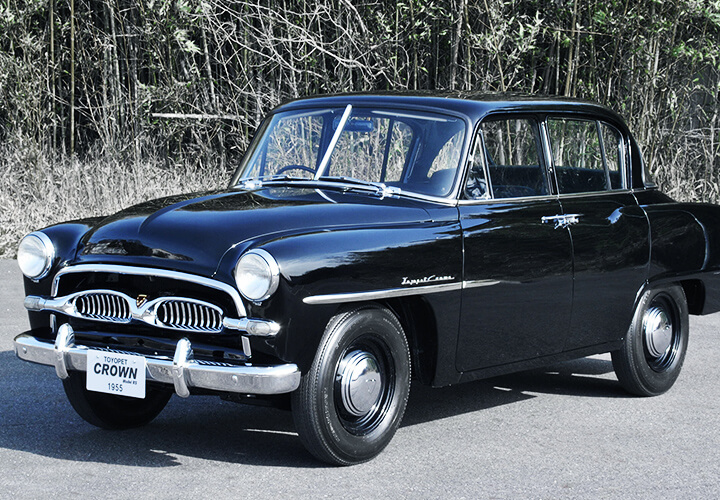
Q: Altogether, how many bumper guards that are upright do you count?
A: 2